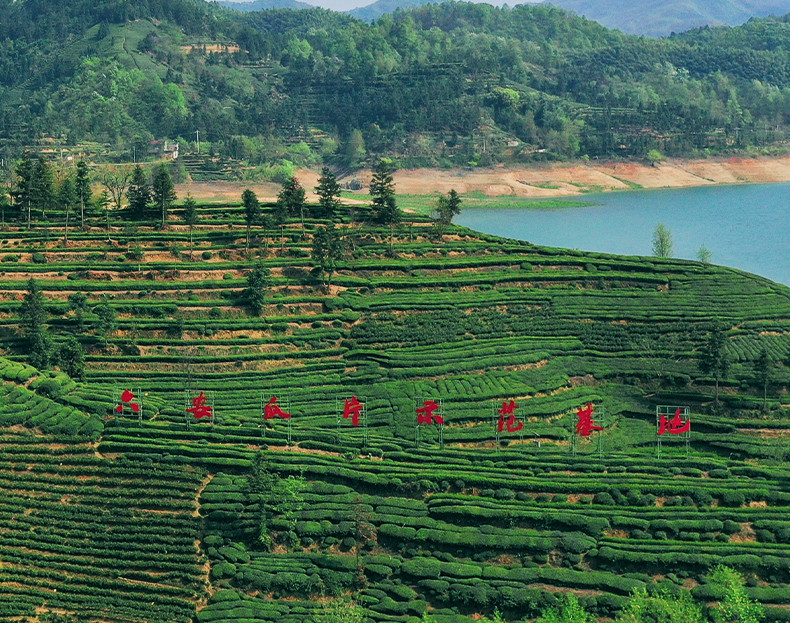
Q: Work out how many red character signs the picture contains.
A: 8